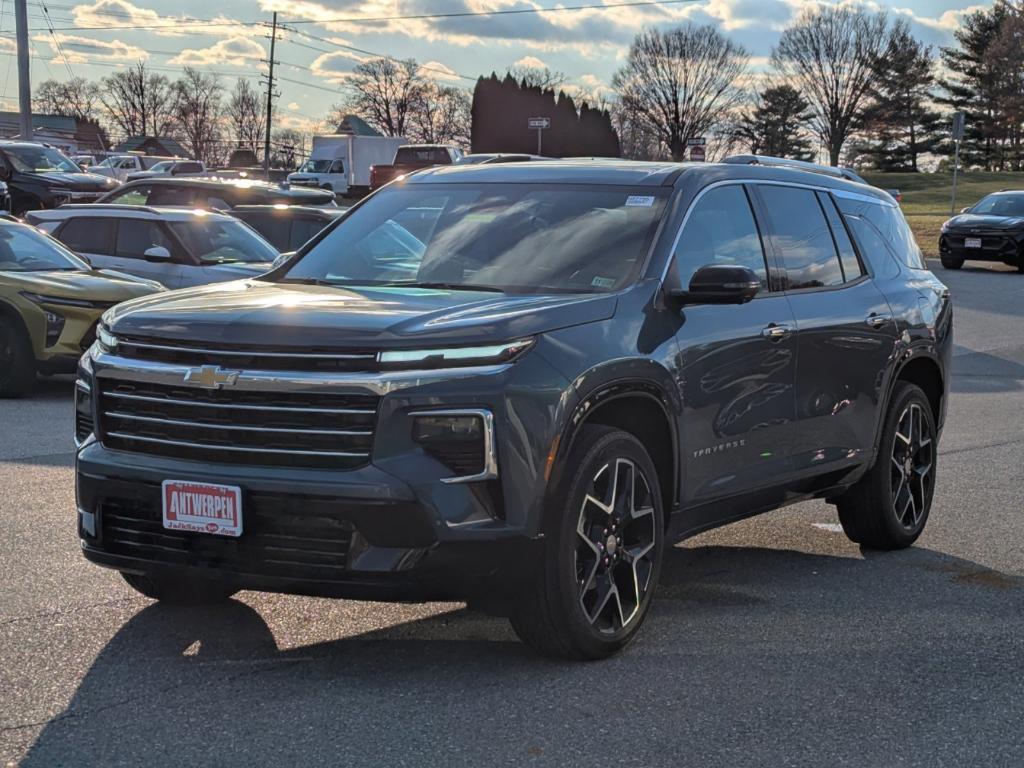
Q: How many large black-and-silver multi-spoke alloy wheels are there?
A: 2